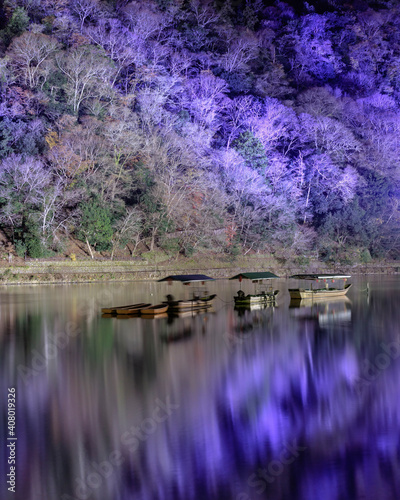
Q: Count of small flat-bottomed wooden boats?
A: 3